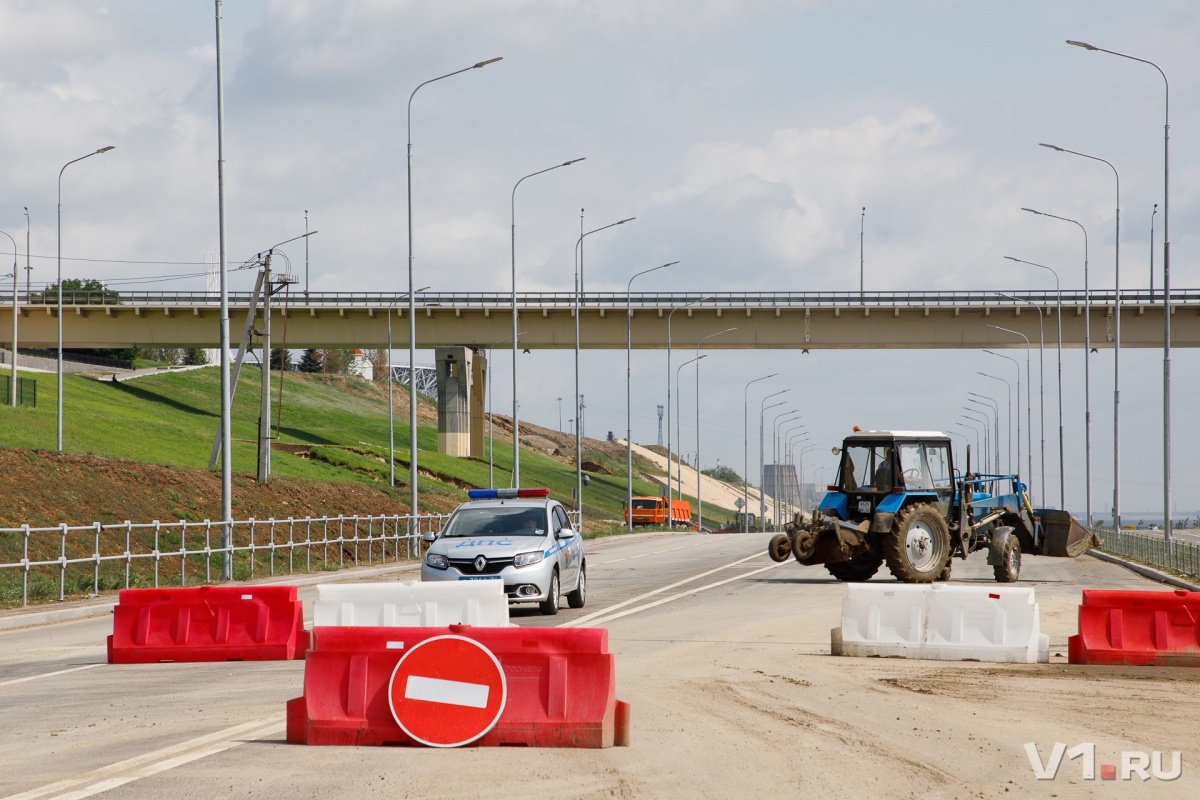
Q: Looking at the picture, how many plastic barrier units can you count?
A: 5